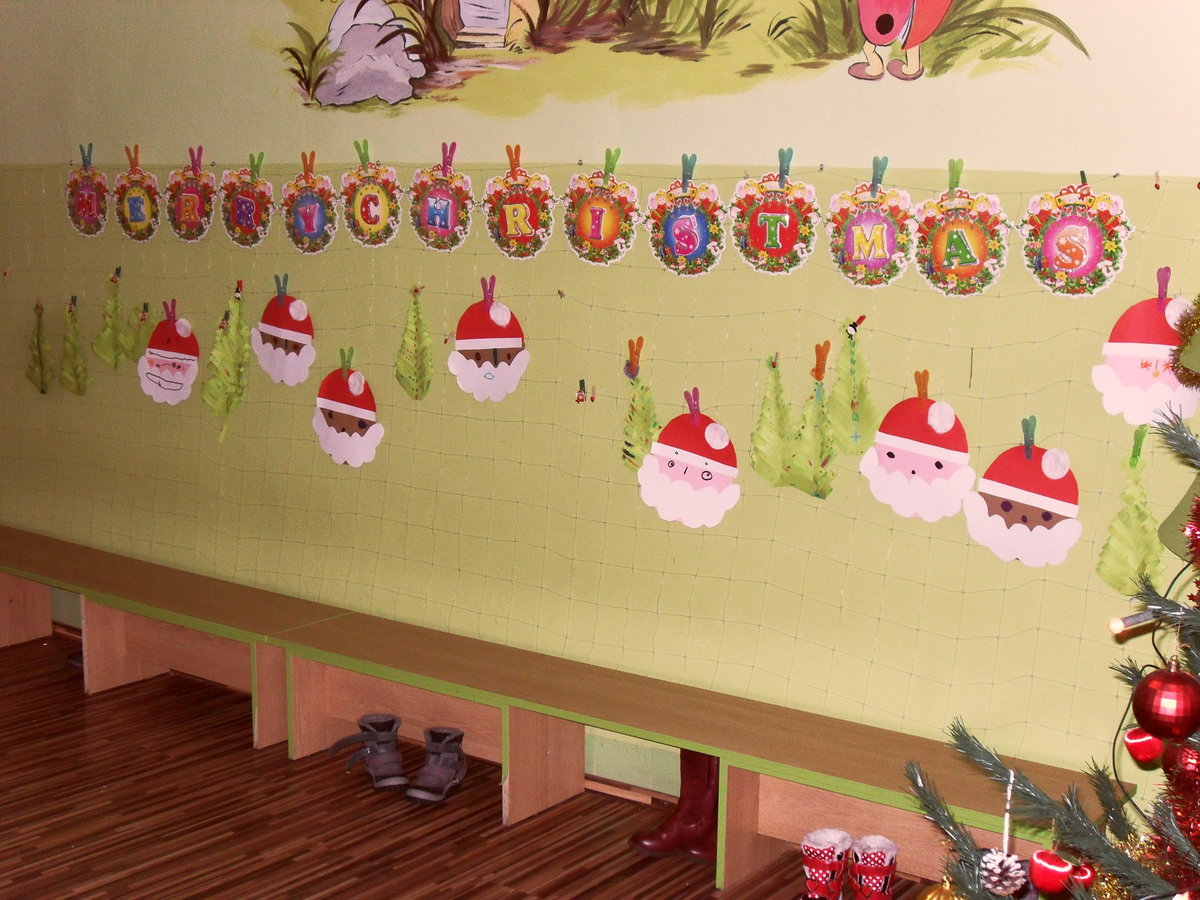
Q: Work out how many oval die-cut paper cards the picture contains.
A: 14